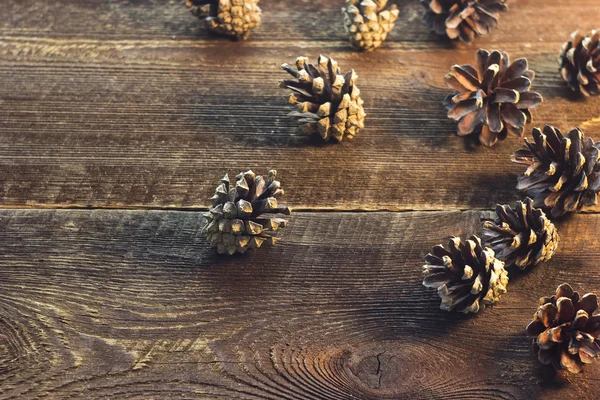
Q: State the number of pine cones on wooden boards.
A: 11